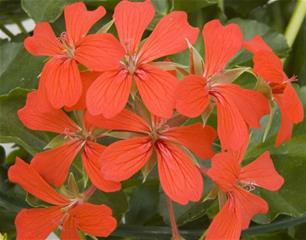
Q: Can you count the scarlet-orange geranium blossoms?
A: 8